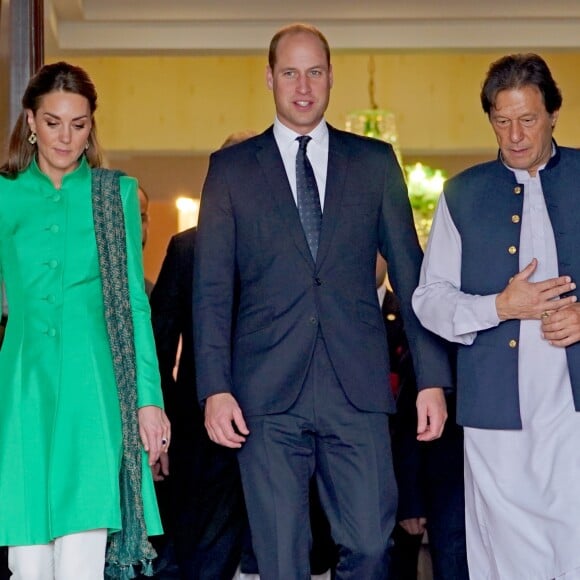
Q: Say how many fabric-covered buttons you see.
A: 5